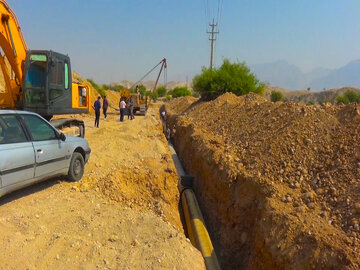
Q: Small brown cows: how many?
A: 0